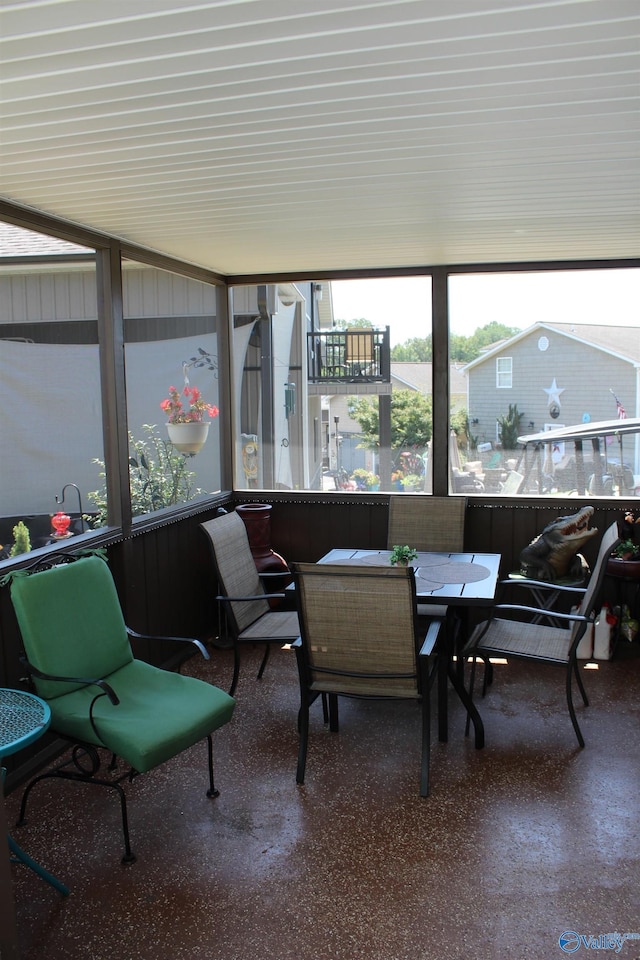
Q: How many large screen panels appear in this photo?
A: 4